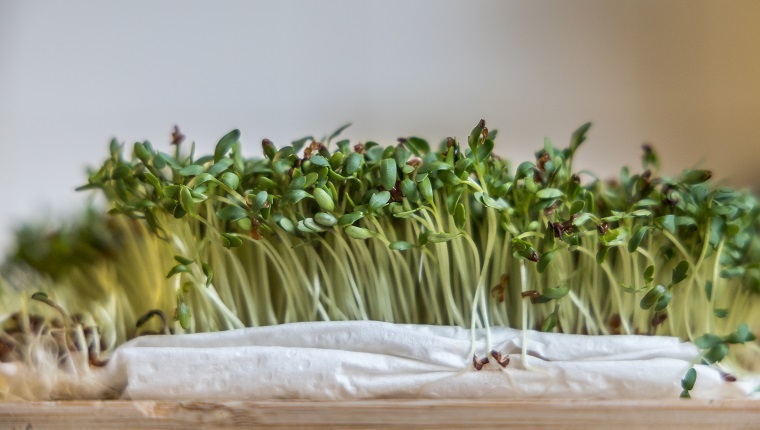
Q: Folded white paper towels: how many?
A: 1